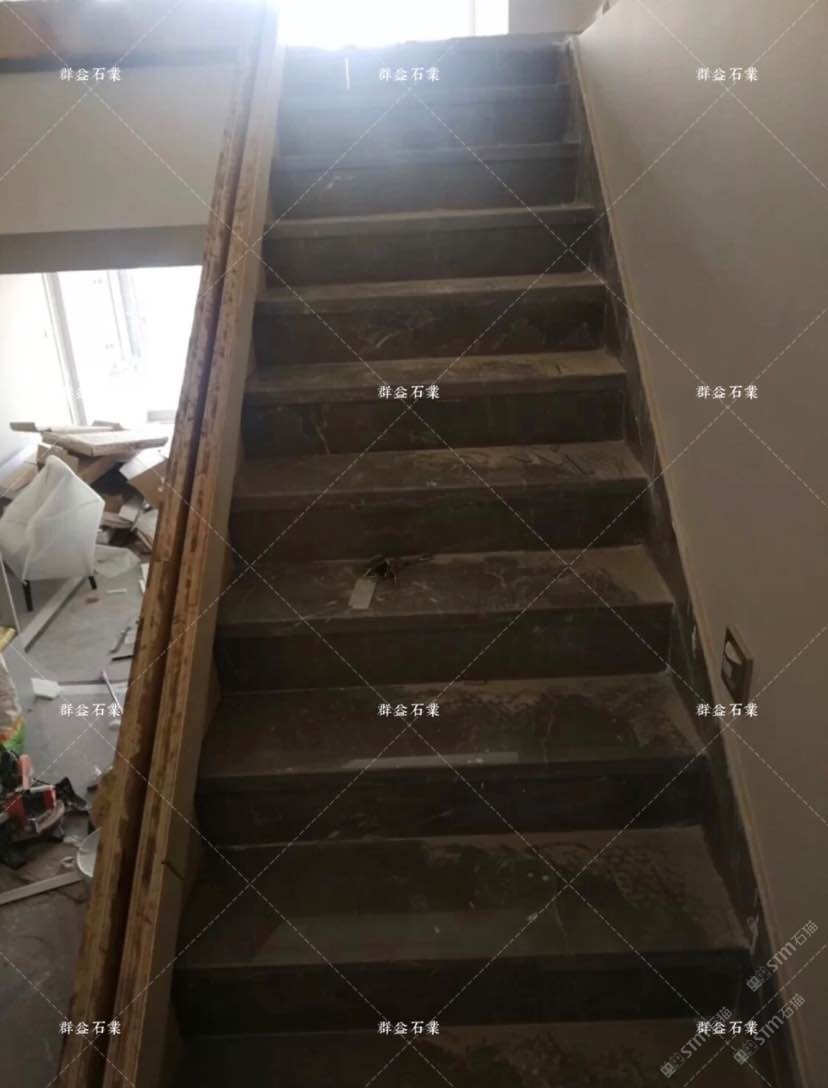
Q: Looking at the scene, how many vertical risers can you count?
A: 10